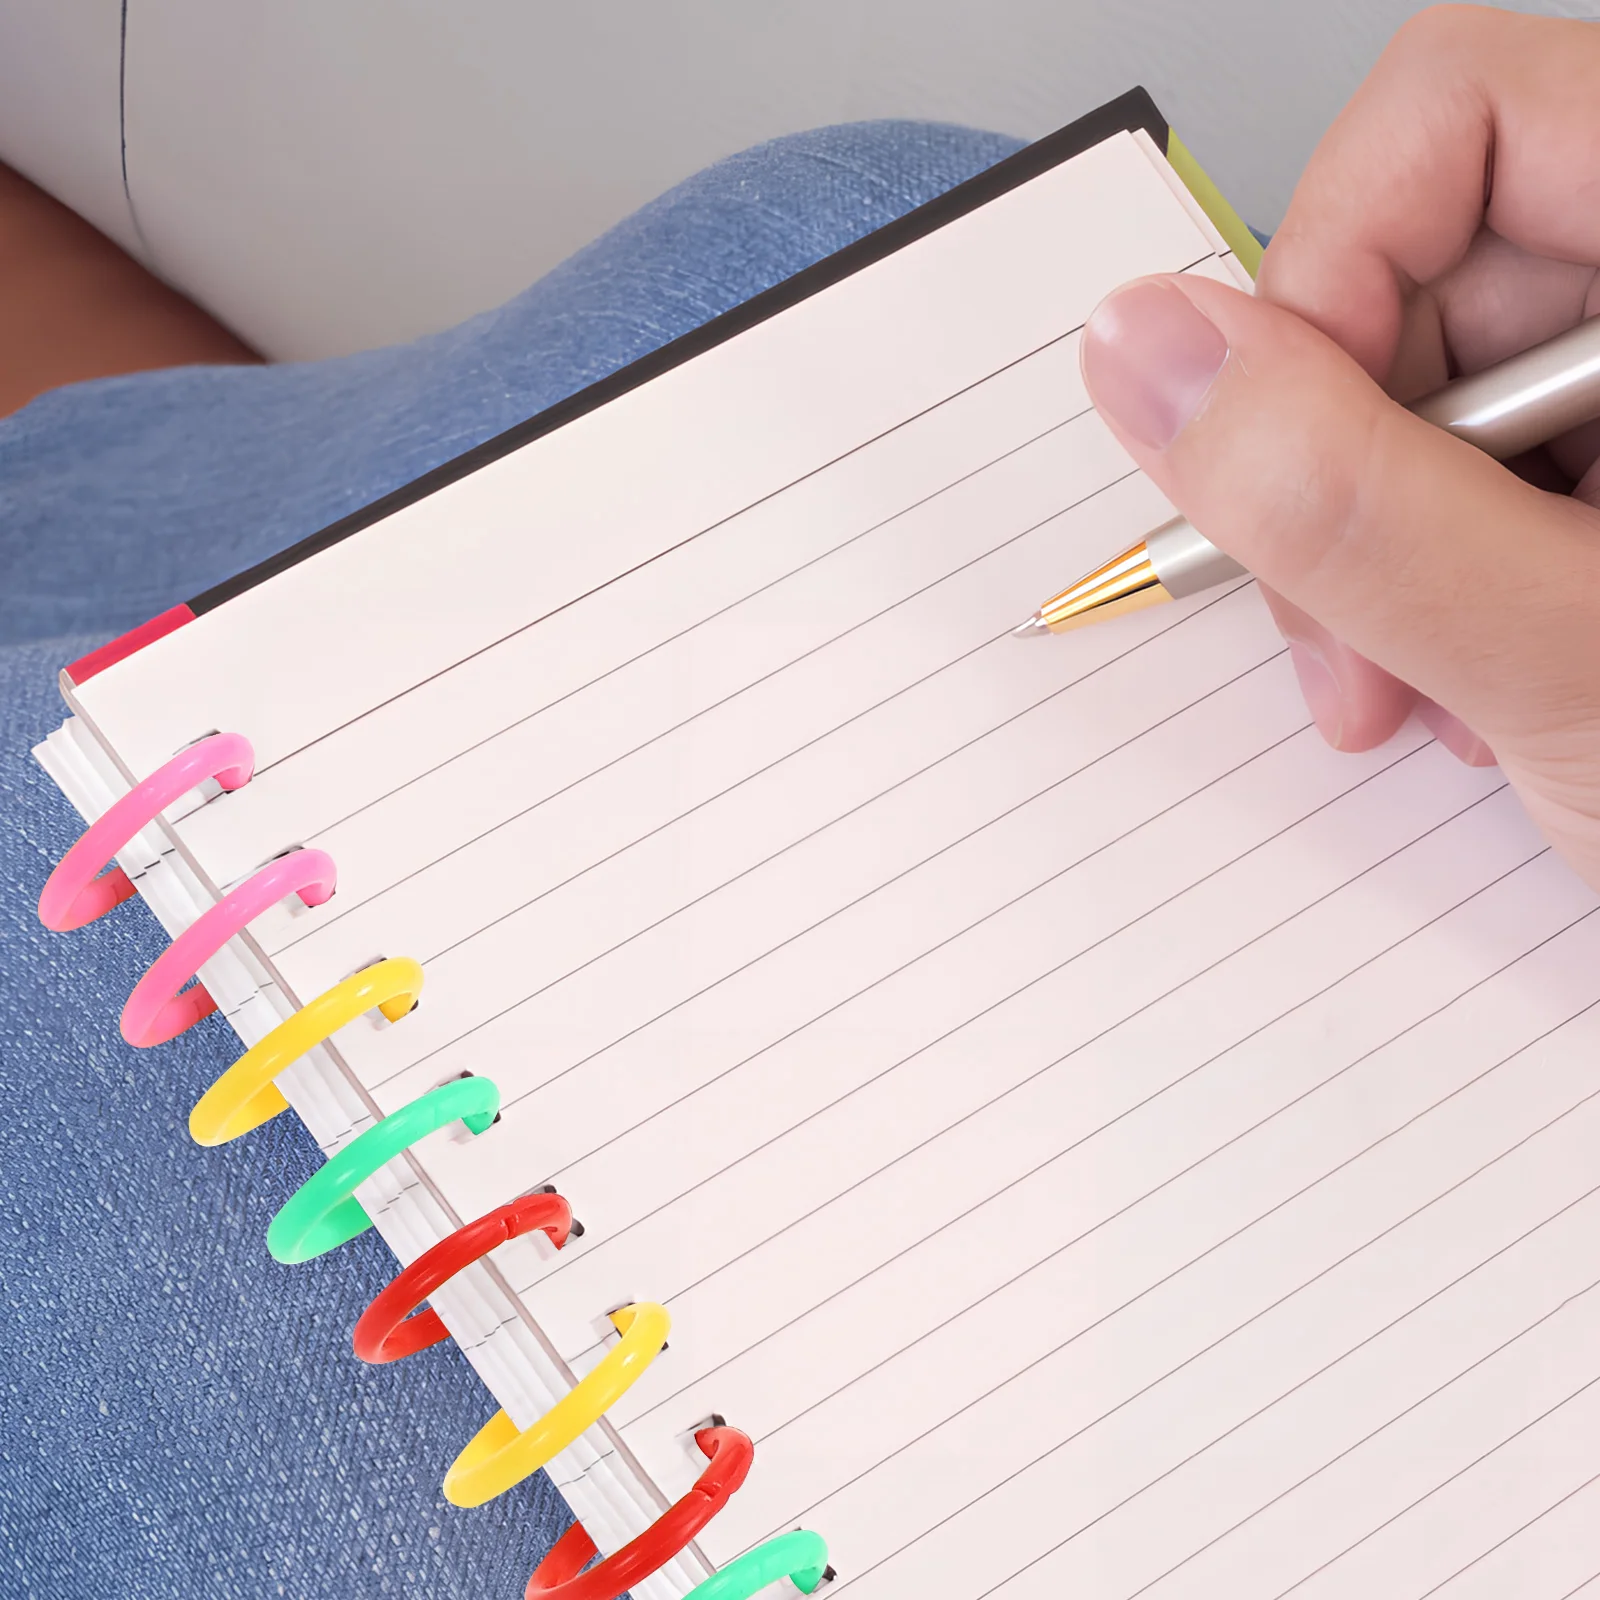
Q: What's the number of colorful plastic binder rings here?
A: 8